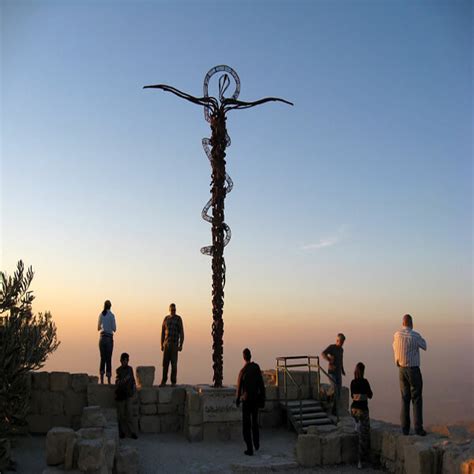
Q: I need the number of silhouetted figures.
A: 7